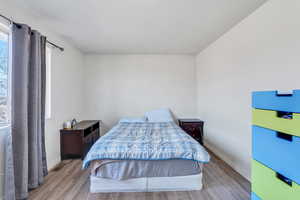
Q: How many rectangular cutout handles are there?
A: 4